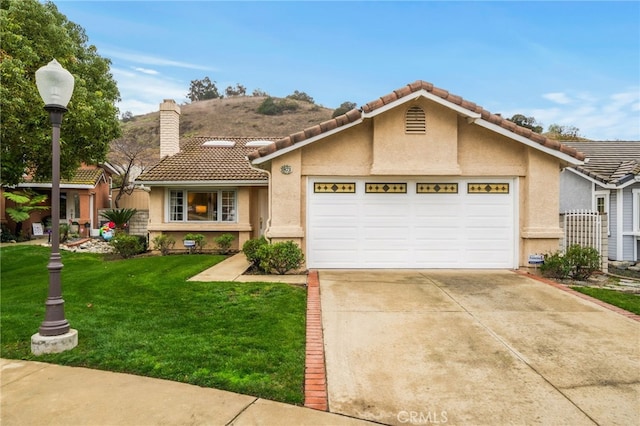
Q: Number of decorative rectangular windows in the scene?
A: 4